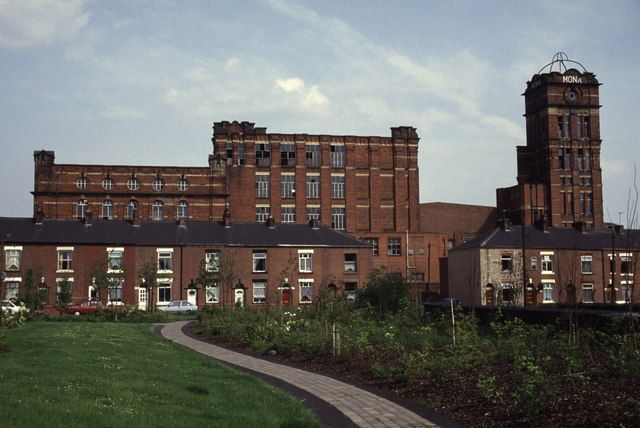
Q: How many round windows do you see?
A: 5